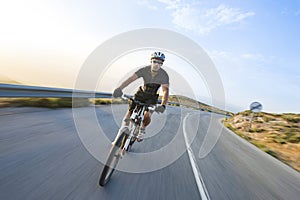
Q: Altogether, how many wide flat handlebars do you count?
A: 1